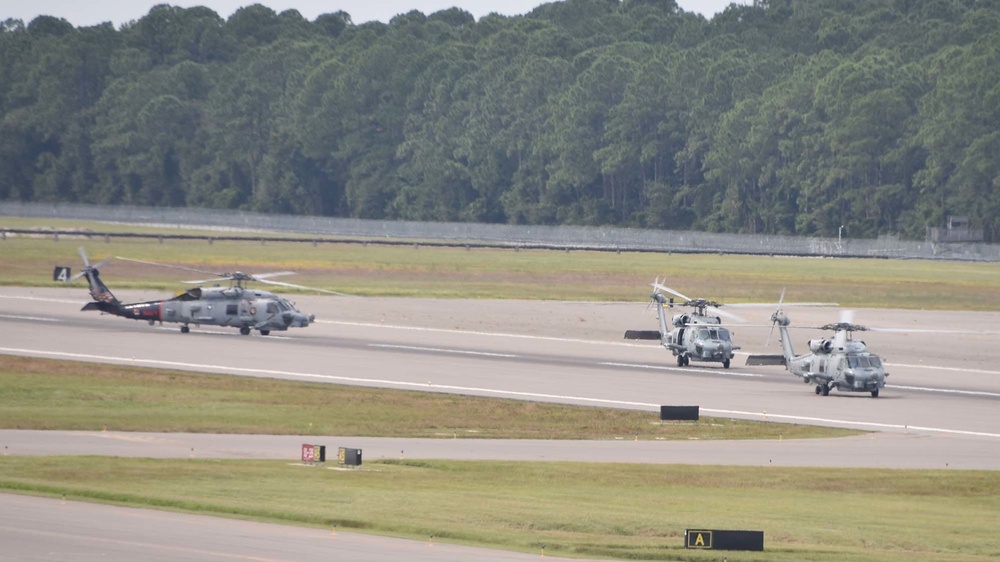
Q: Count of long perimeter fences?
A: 1